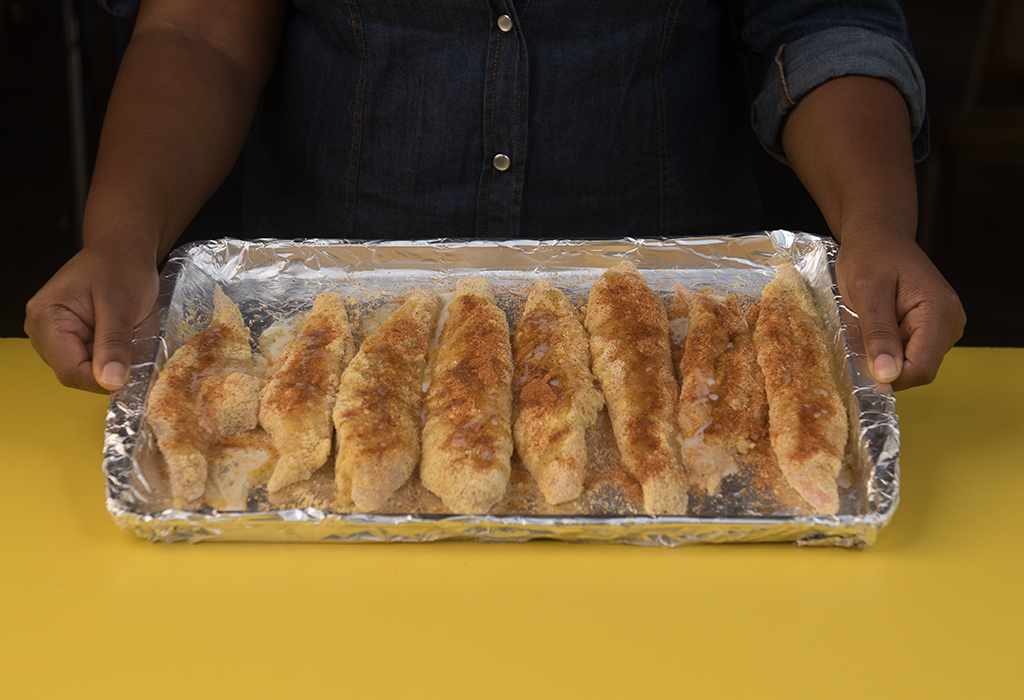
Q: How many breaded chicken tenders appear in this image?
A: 8